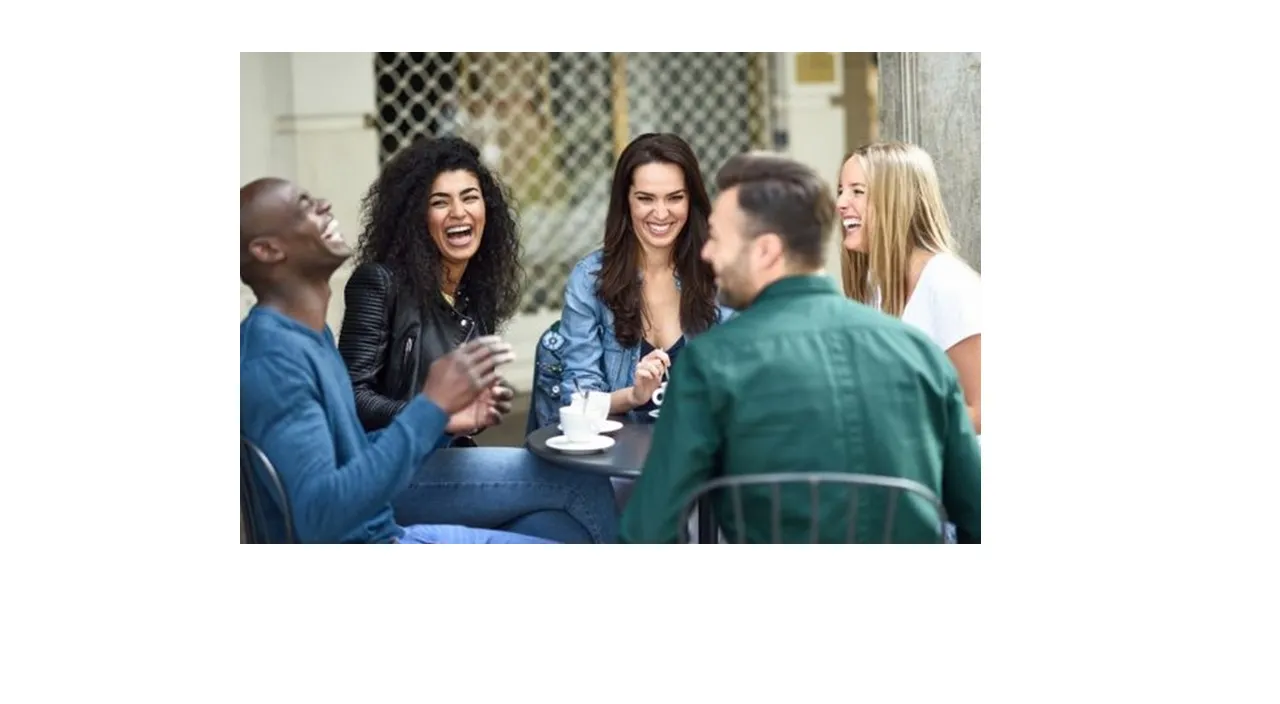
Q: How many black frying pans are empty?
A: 0